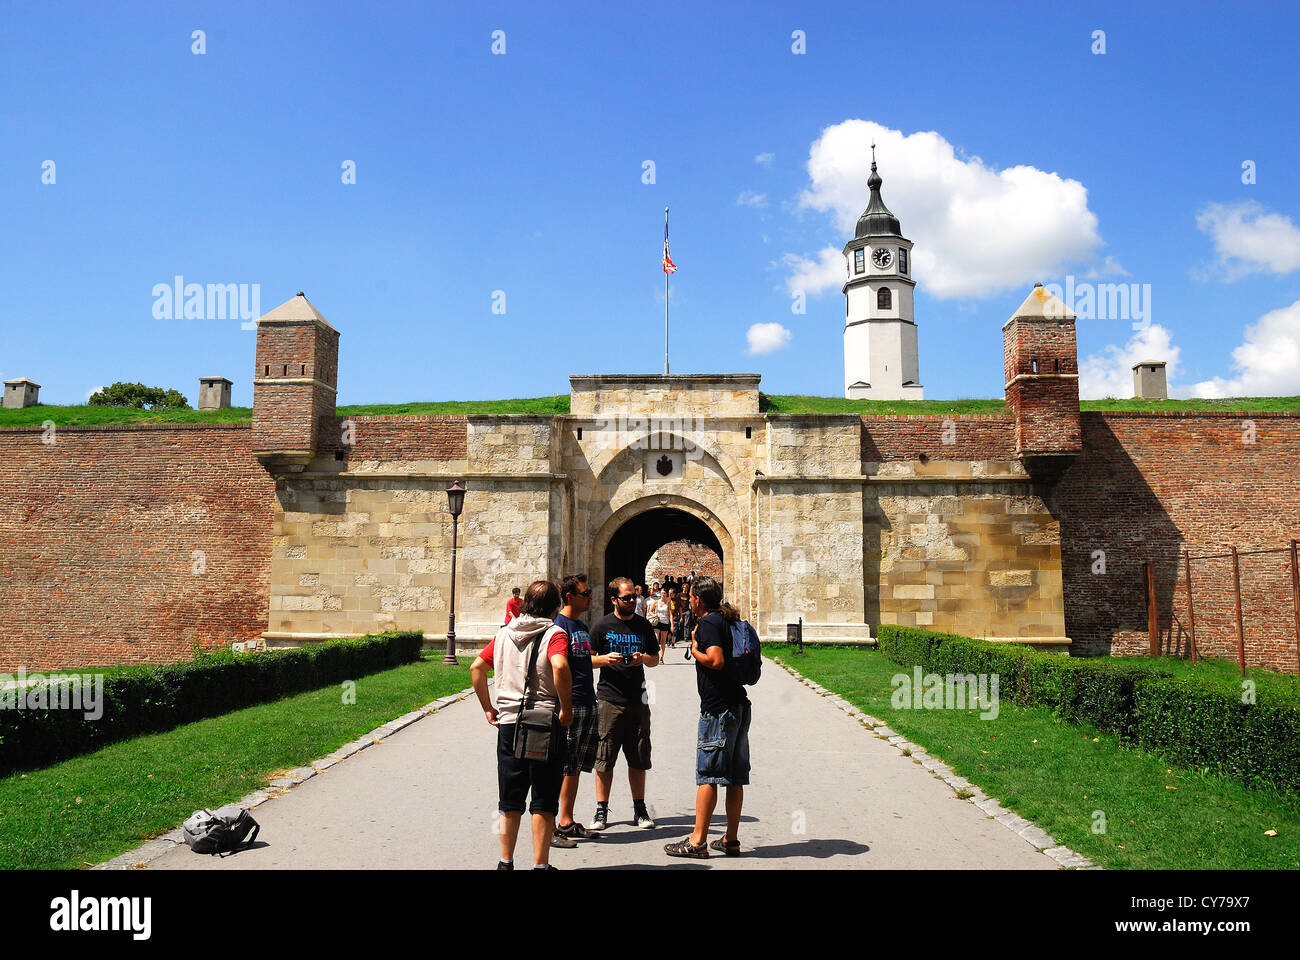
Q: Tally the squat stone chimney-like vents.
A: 3